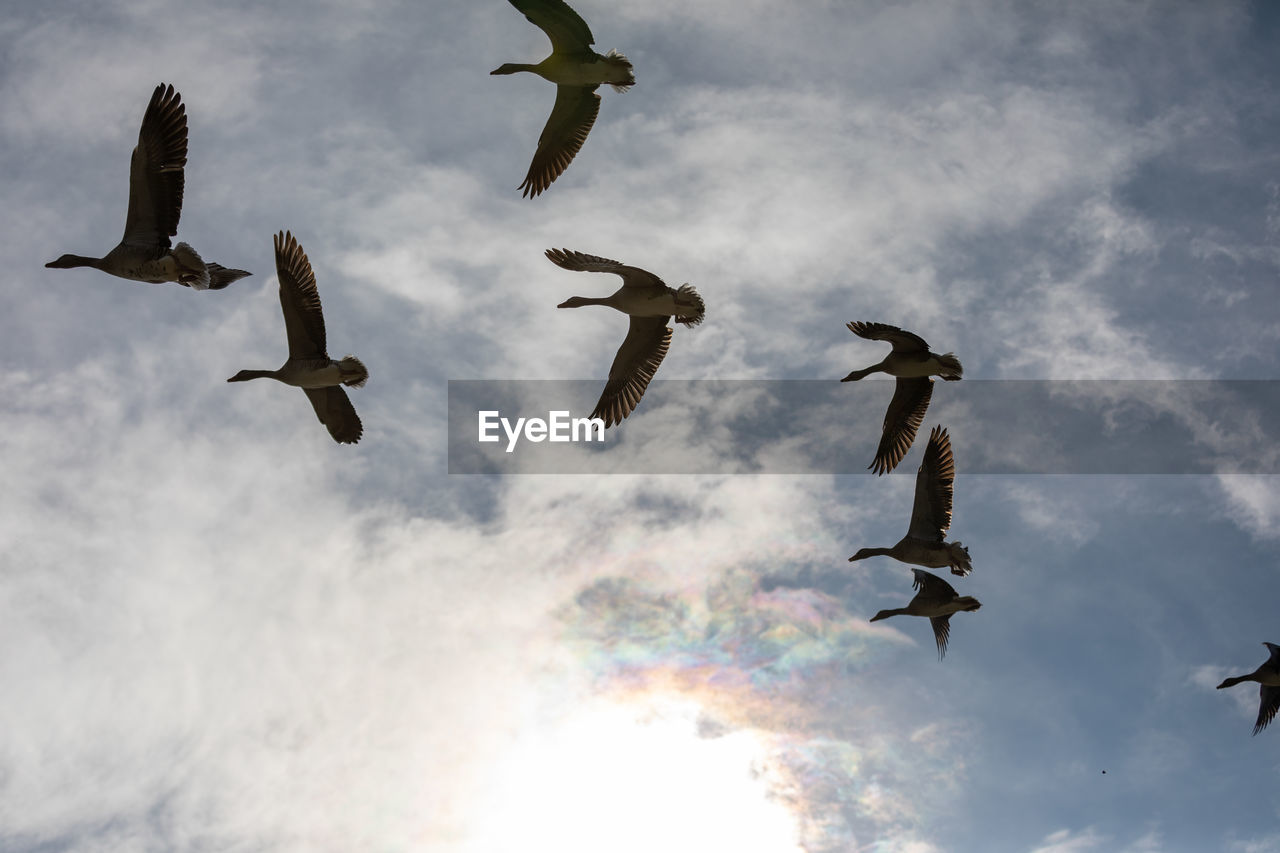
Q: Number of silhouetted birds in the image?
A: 8